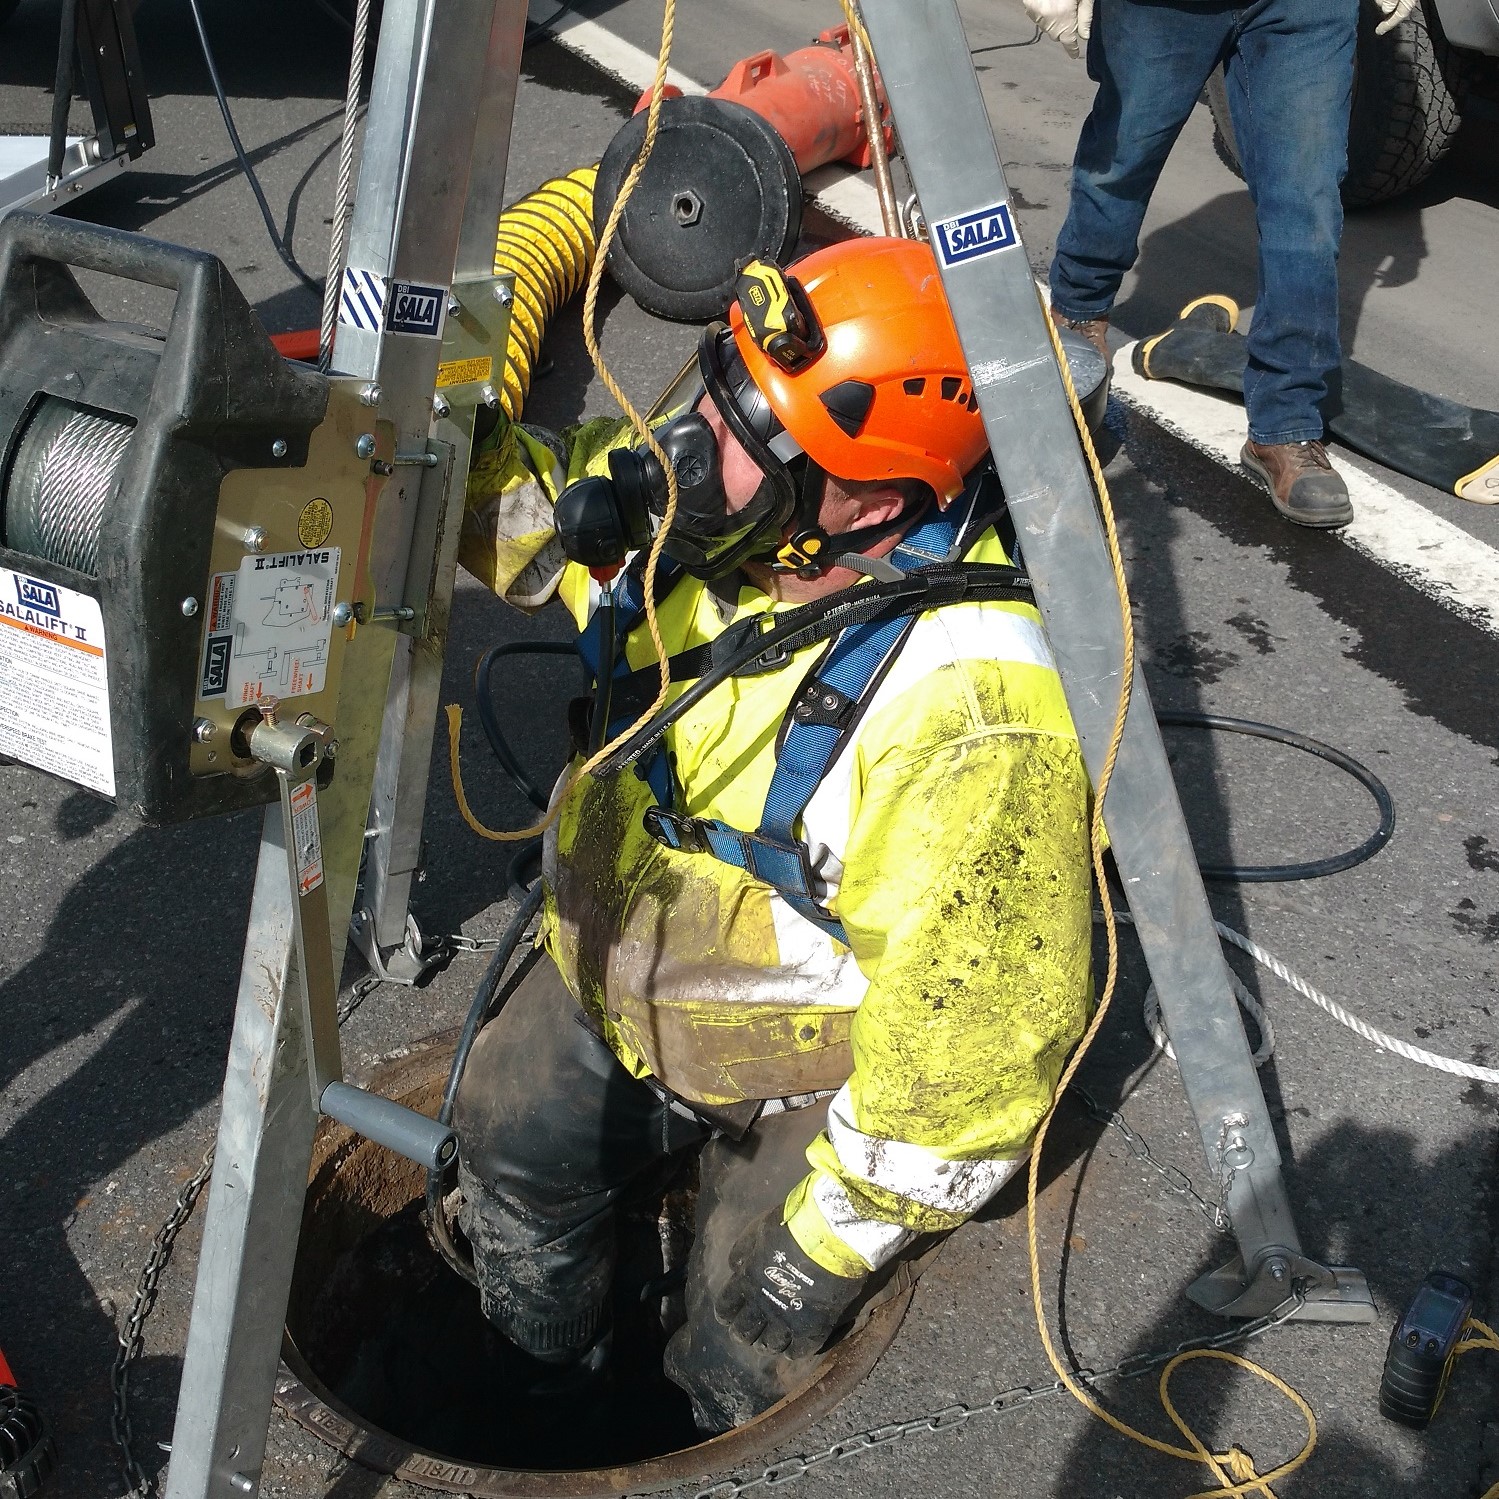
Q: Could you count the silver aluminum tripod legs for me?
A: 3